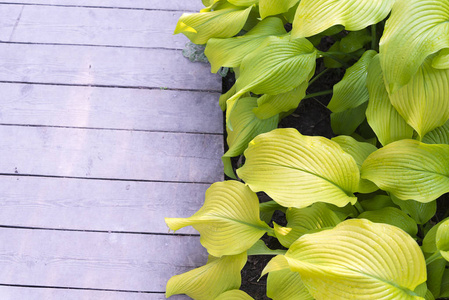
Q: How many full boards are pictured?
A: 6